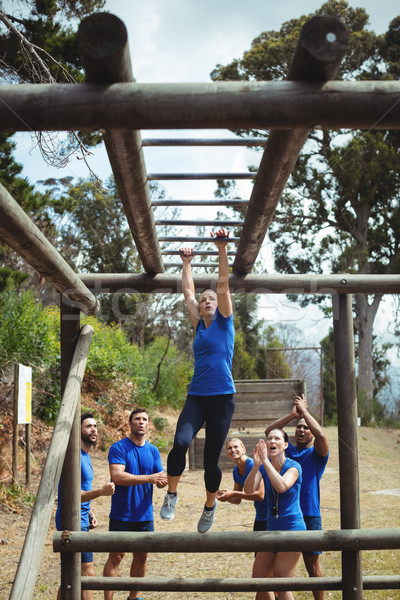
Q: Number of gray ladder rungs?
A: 7